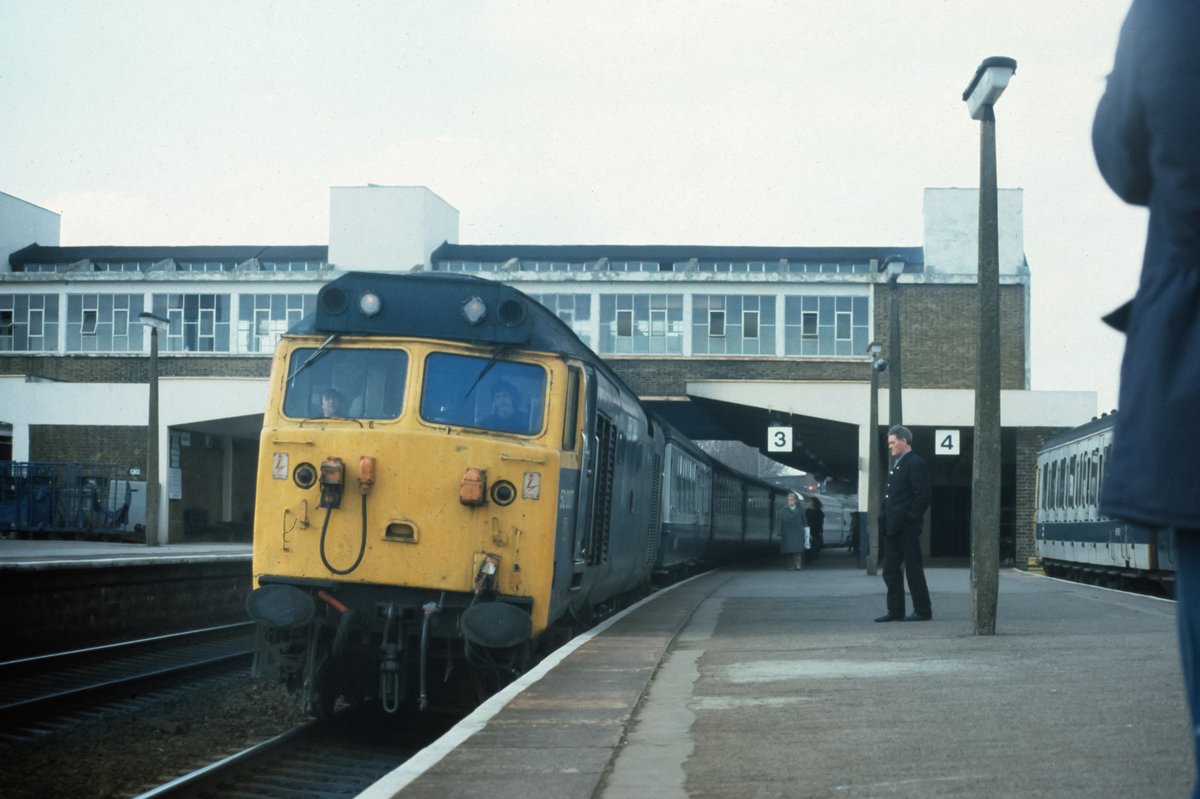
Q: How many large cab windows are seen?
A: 2